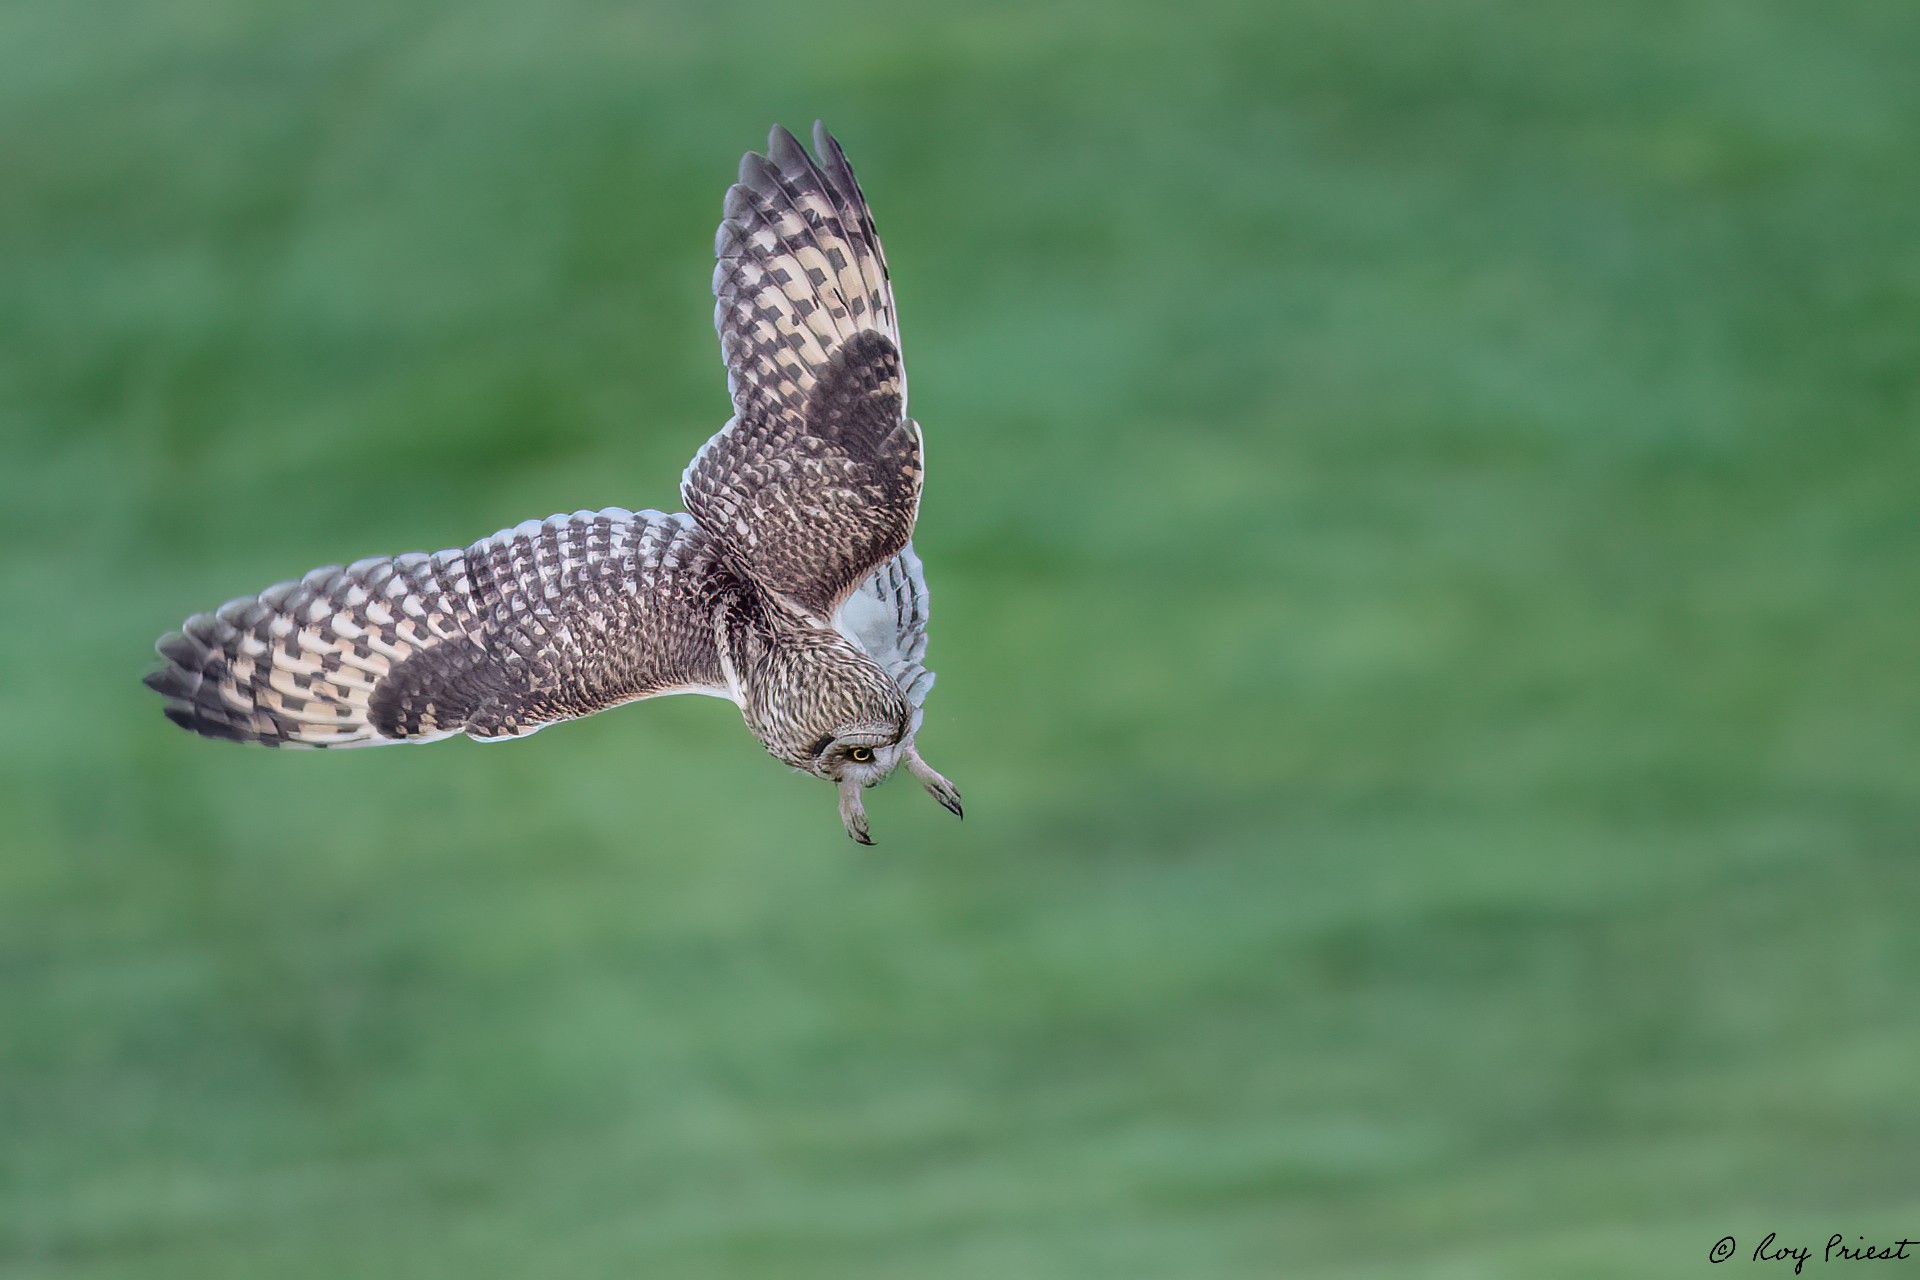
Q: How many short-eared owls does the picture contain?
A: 1